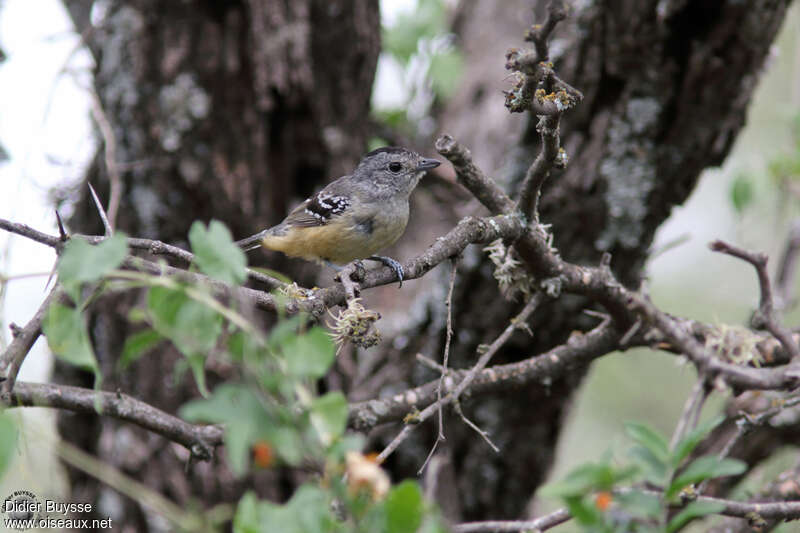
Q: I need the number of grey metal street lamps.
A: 0